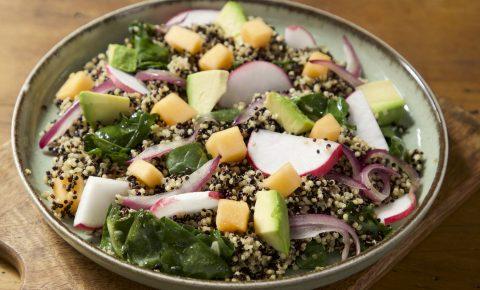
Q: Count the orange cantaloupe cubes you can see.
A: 12